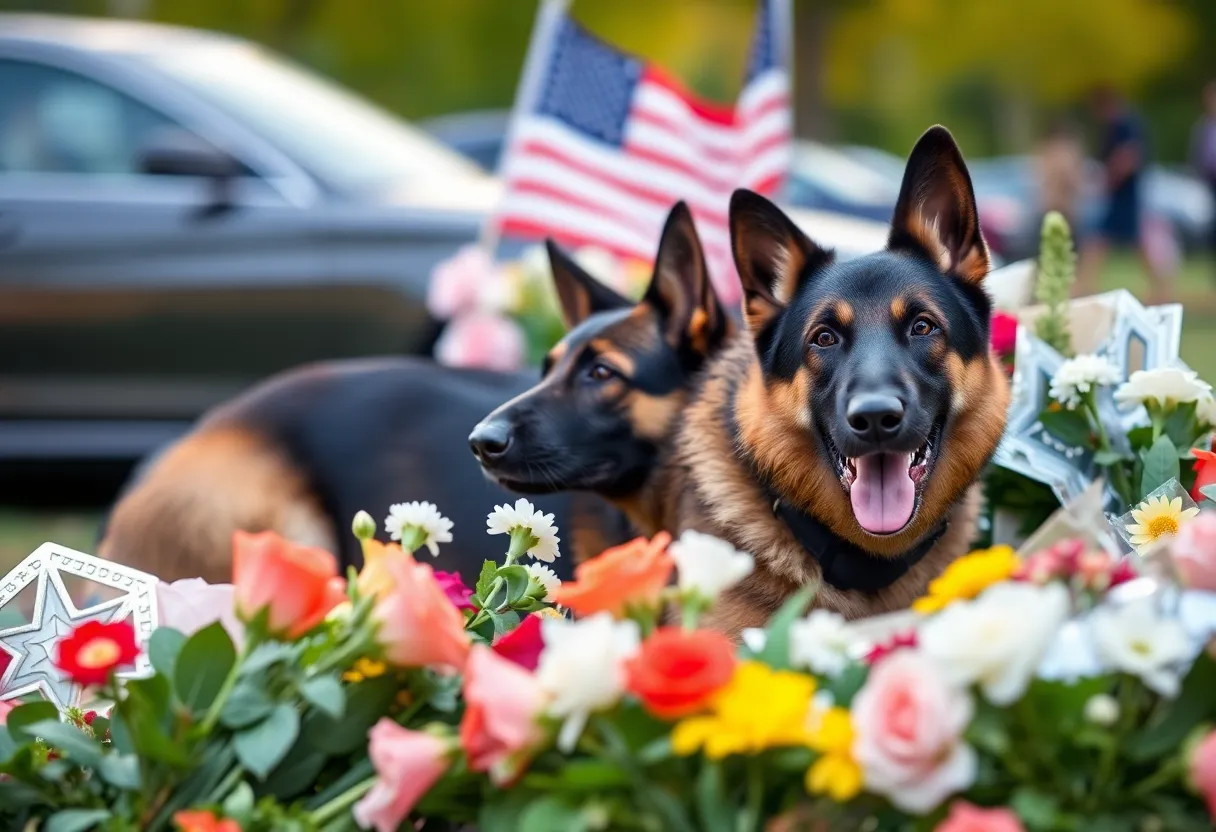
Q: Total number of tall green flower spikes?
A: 1